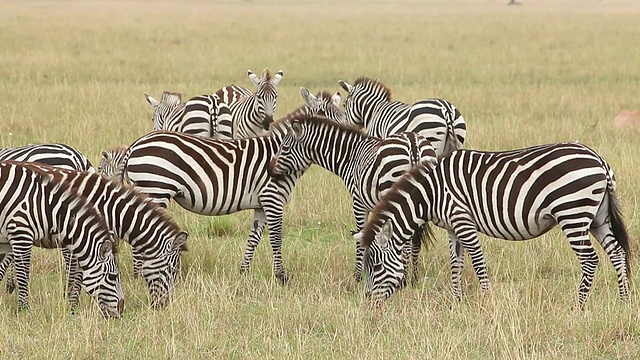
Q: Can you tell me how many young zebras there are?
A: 1